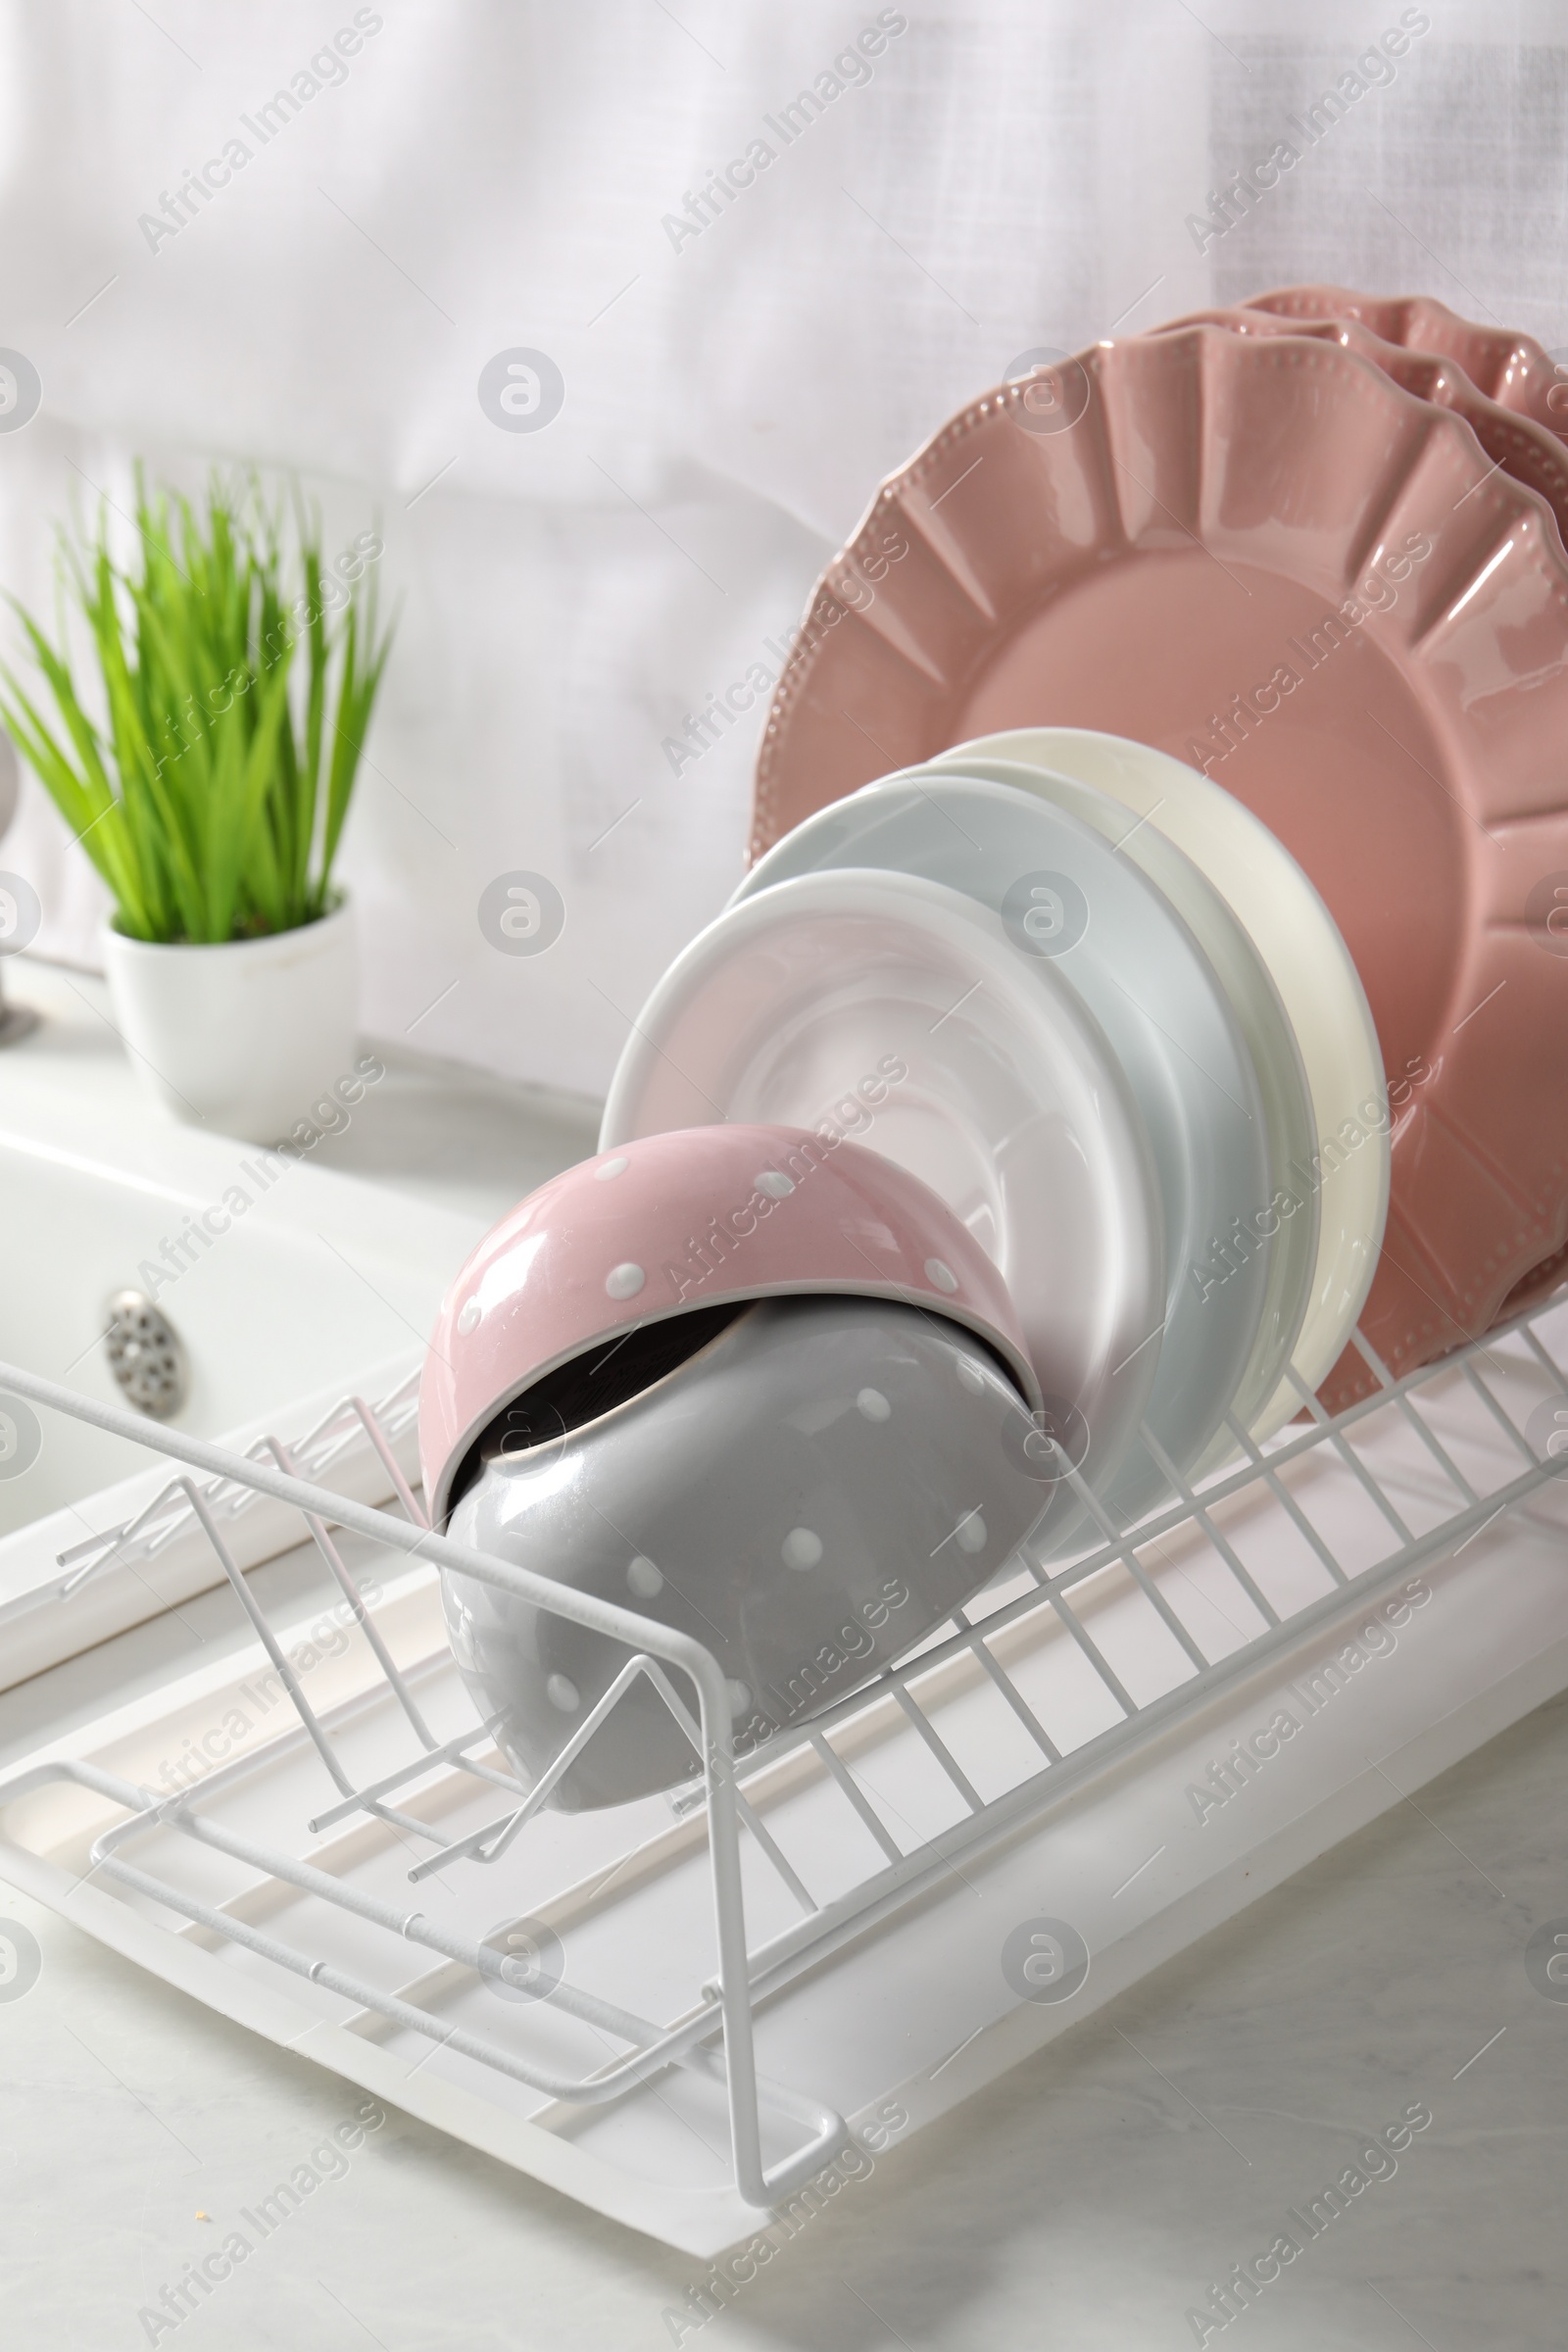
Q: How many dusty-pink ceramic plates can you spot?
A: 3